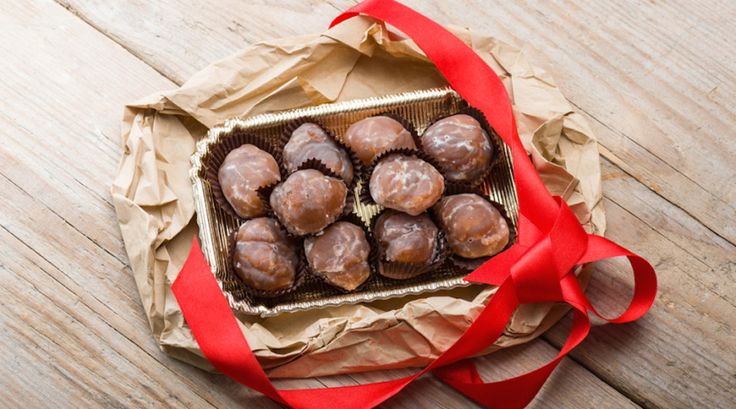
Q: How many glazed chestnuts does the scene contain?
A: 10